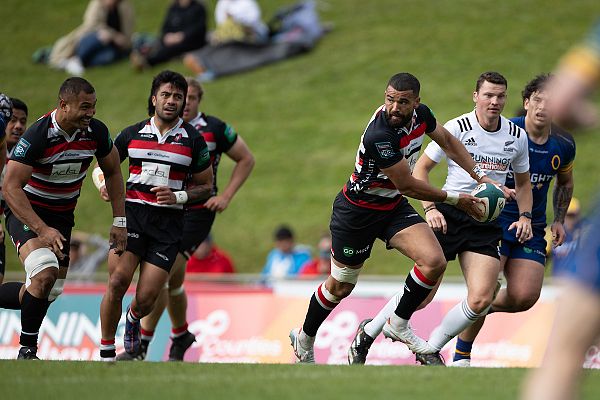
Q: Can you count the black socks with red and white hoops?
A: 6